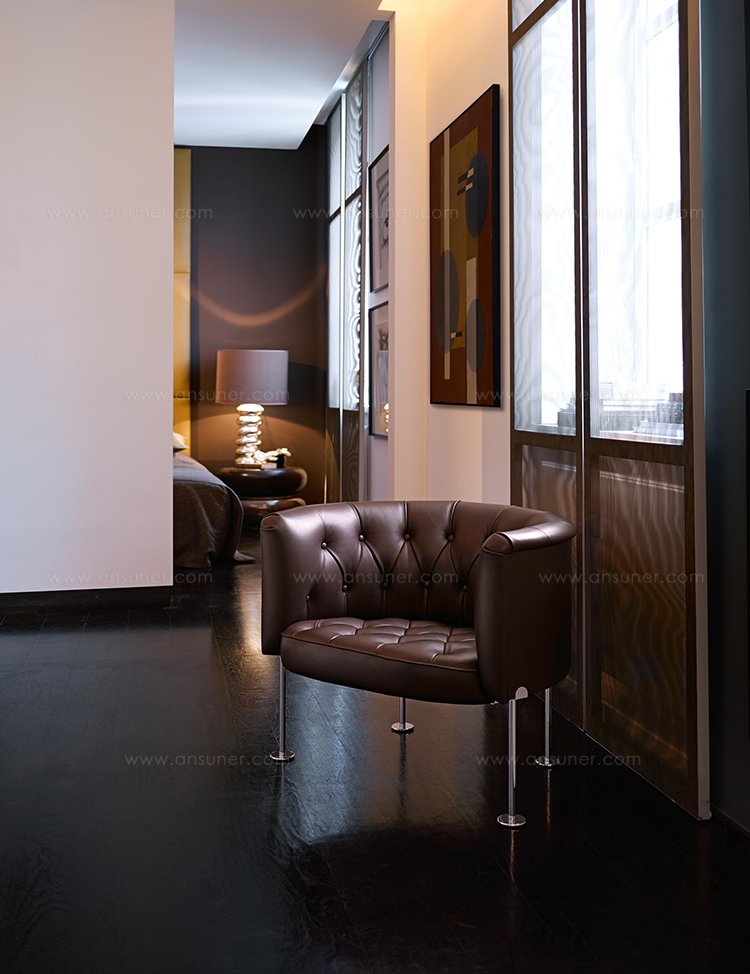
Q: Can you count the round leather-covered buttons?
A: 9